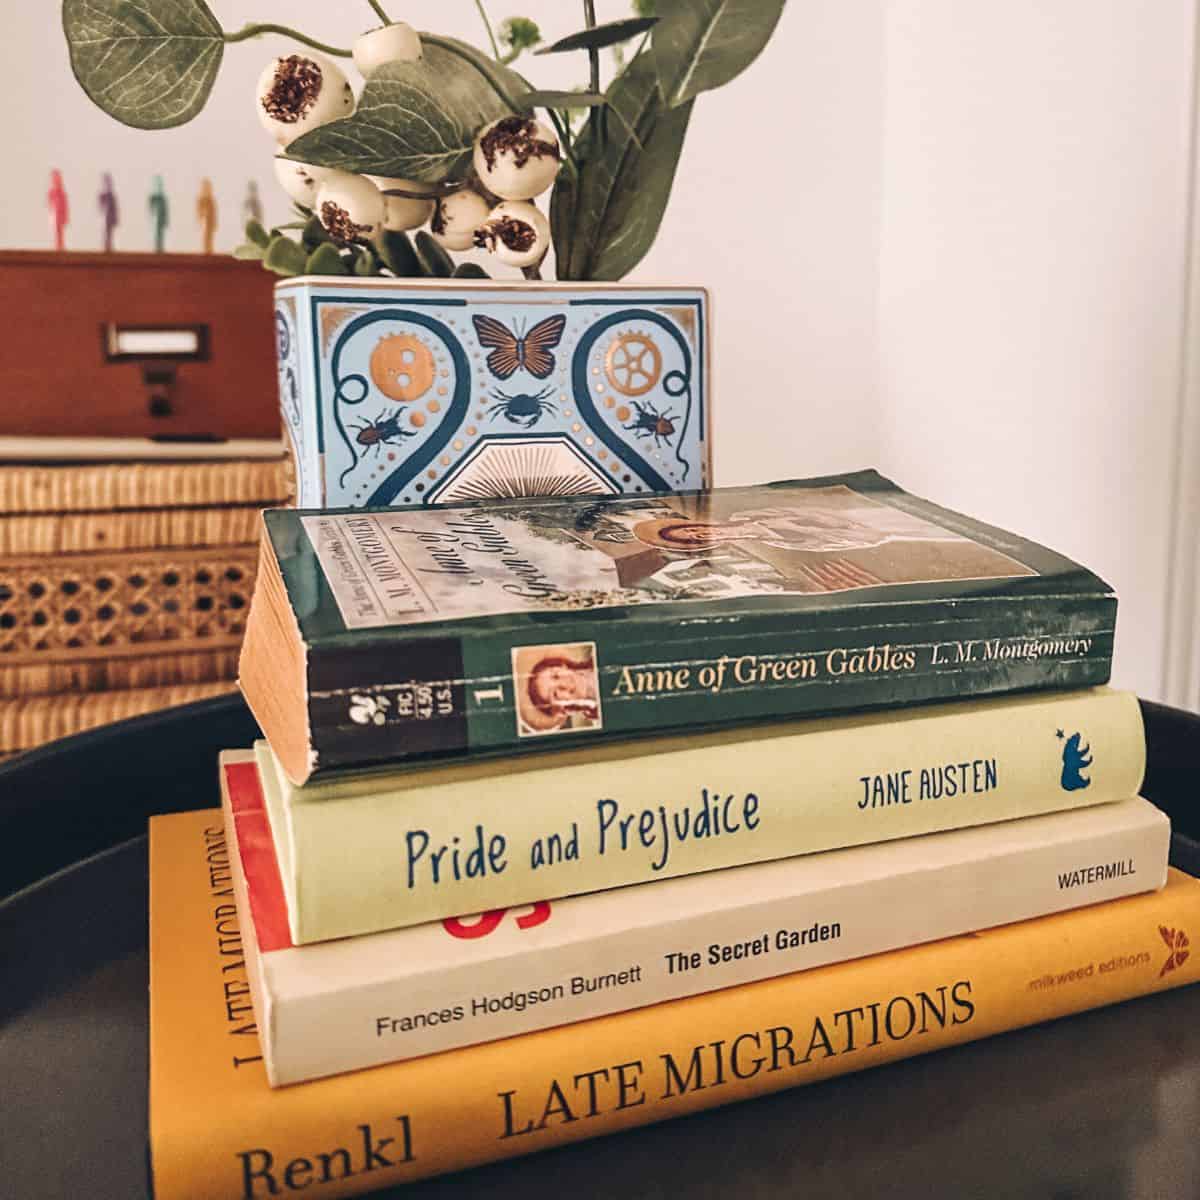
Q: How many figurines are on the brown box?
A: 5